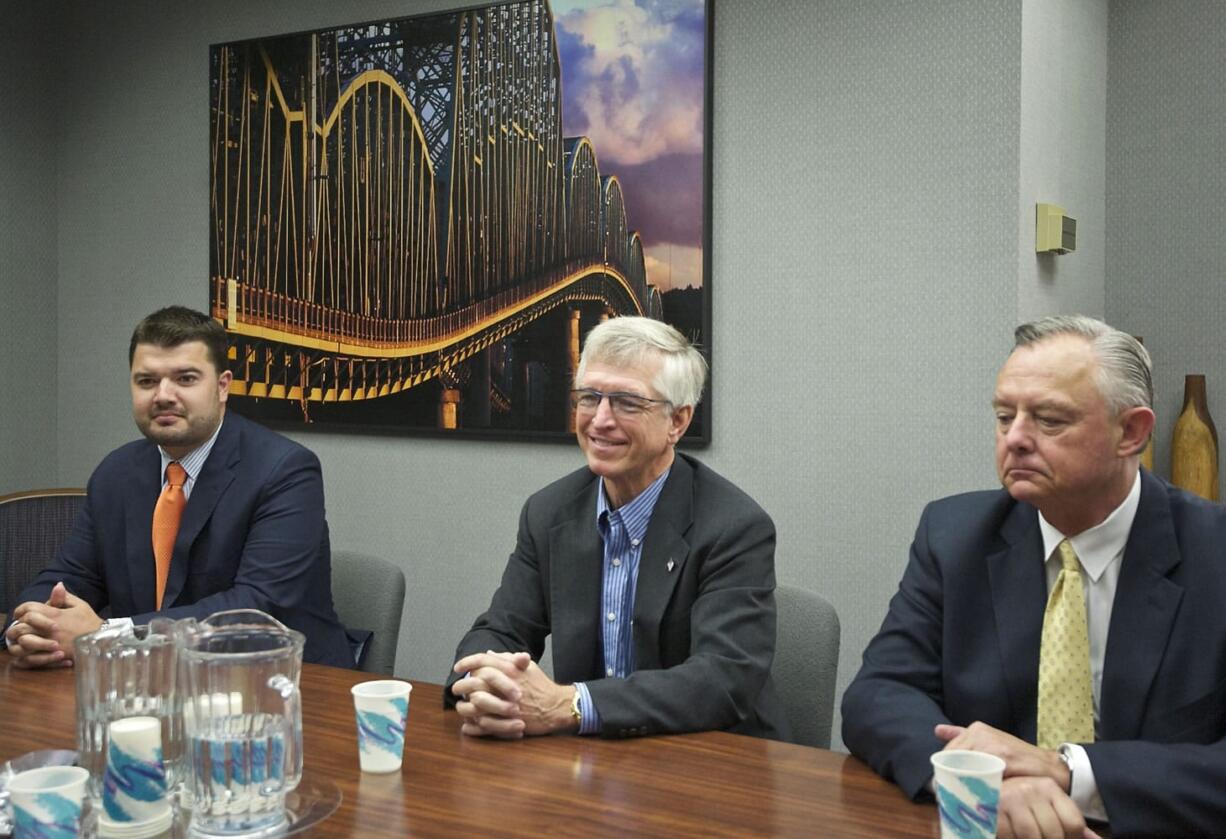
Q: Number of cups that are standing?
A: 3